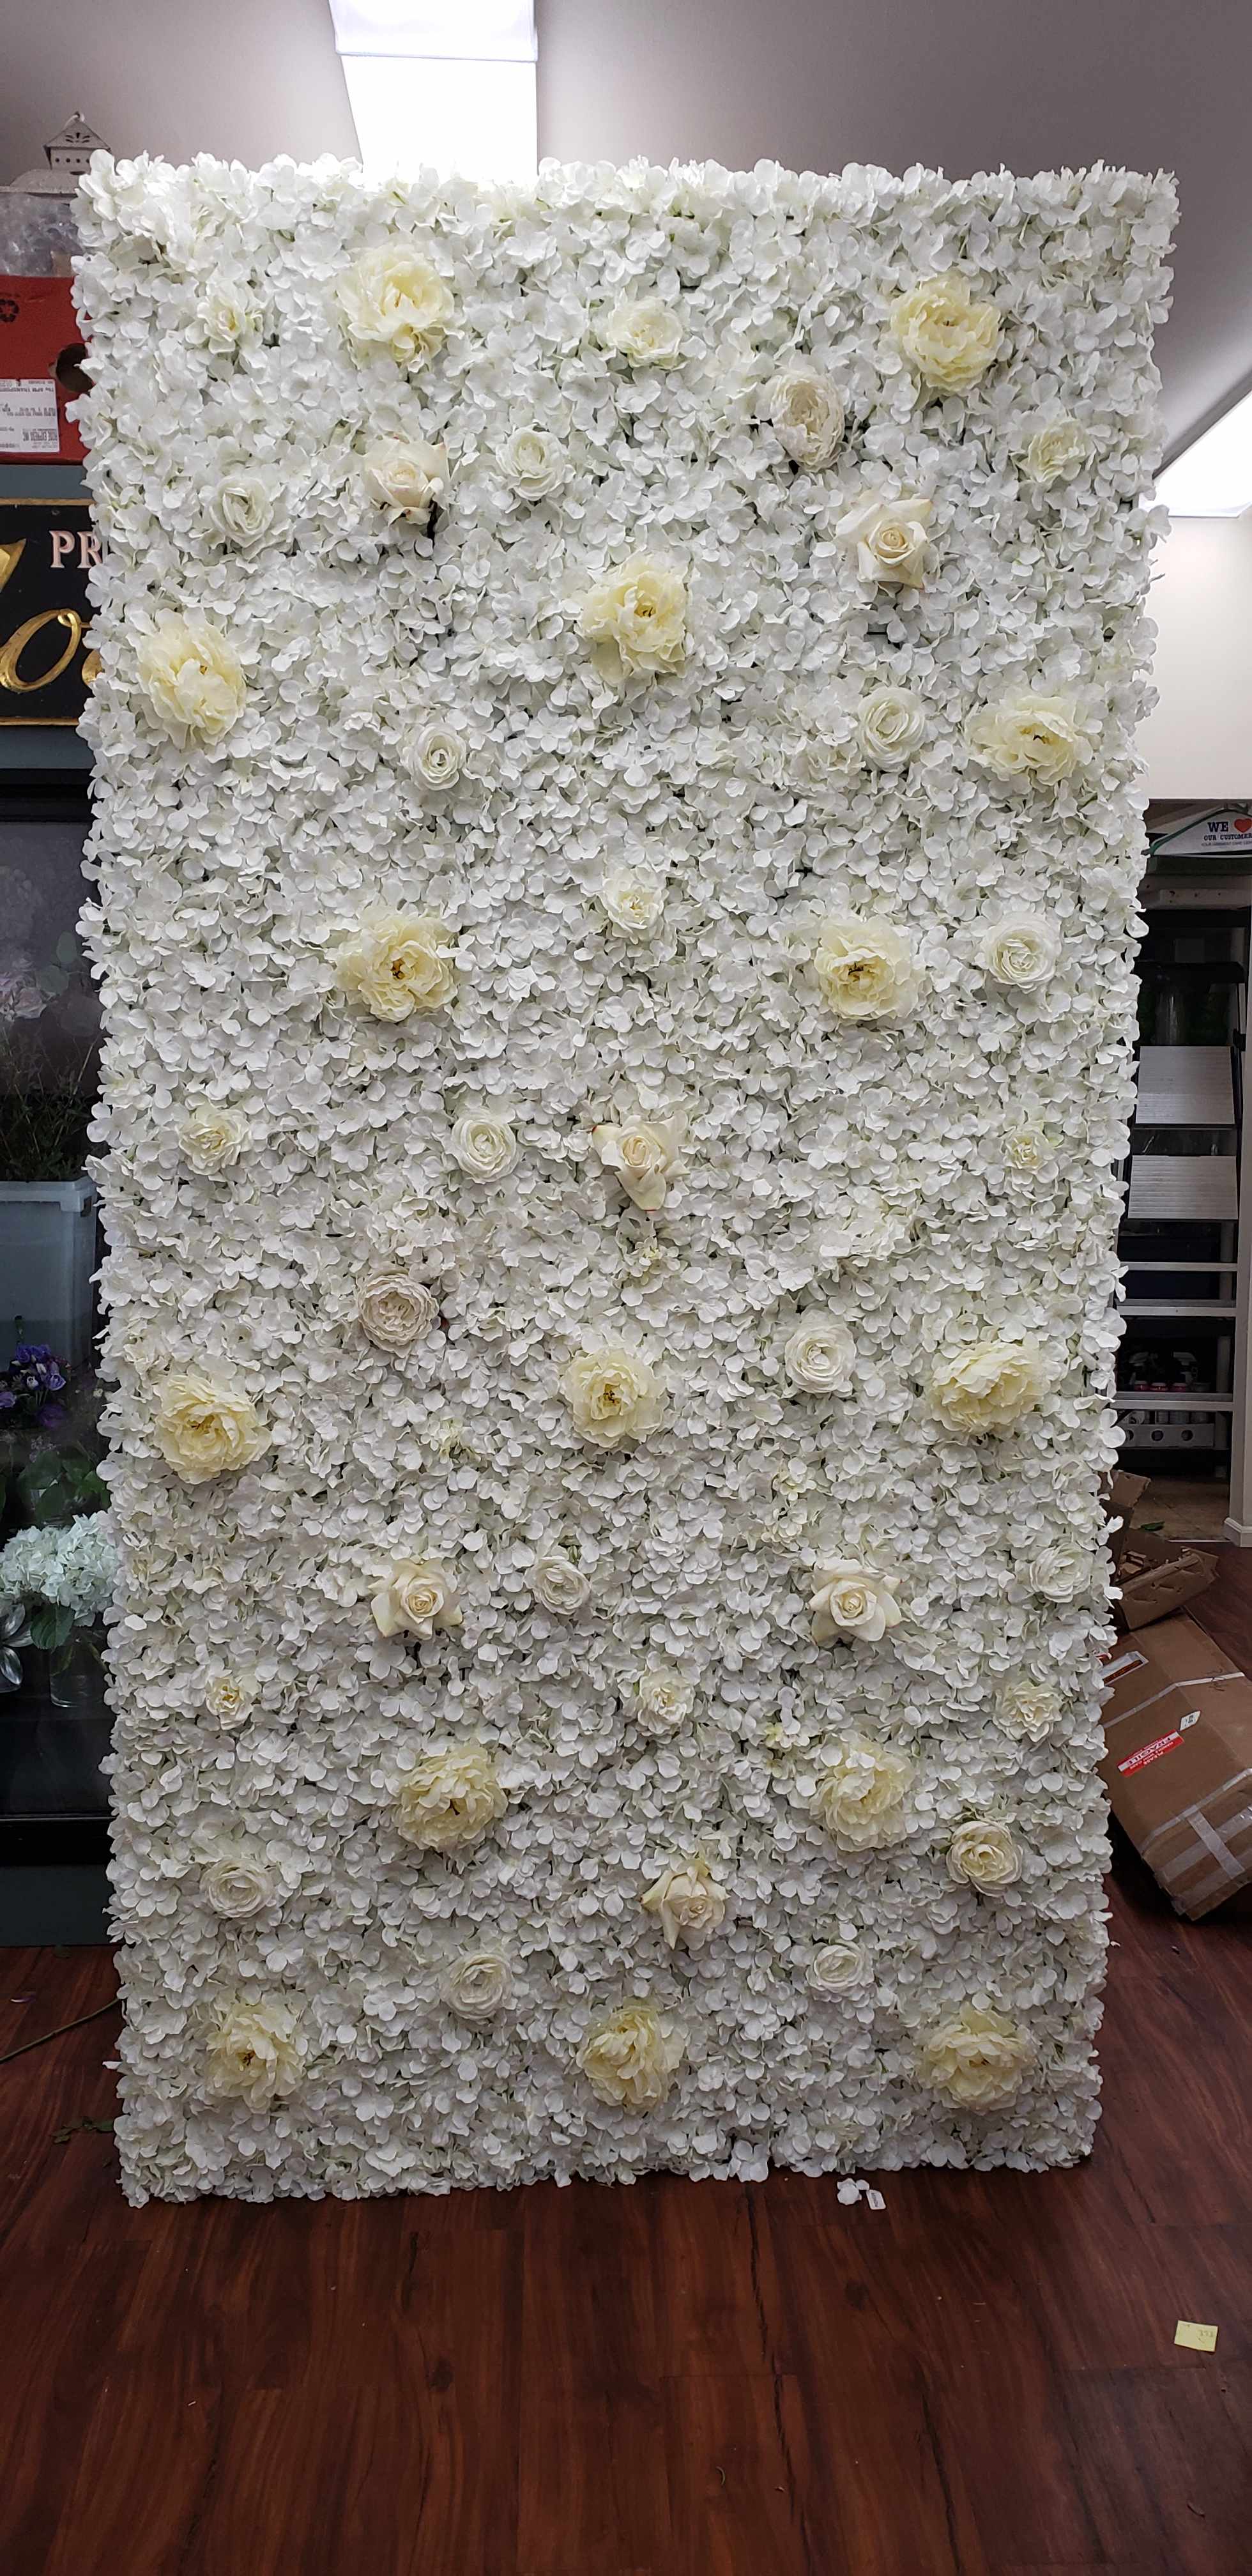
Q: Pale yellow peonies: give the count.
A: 15